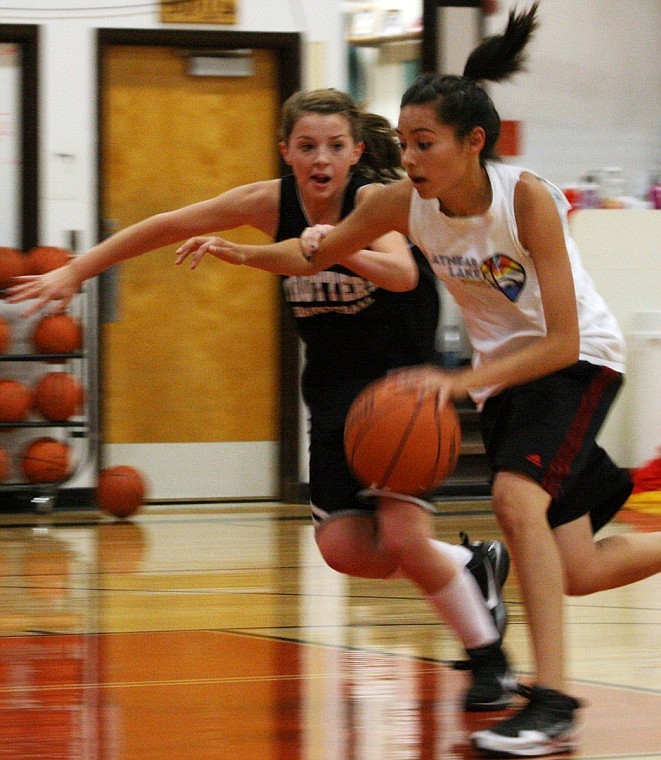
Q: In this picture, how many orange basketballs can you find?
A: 10